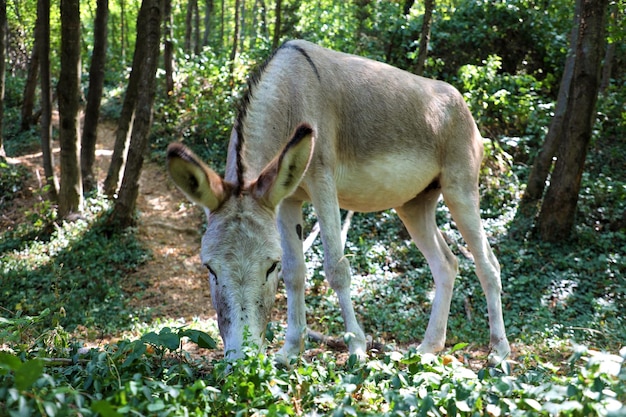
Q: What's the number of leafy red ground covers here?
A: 0